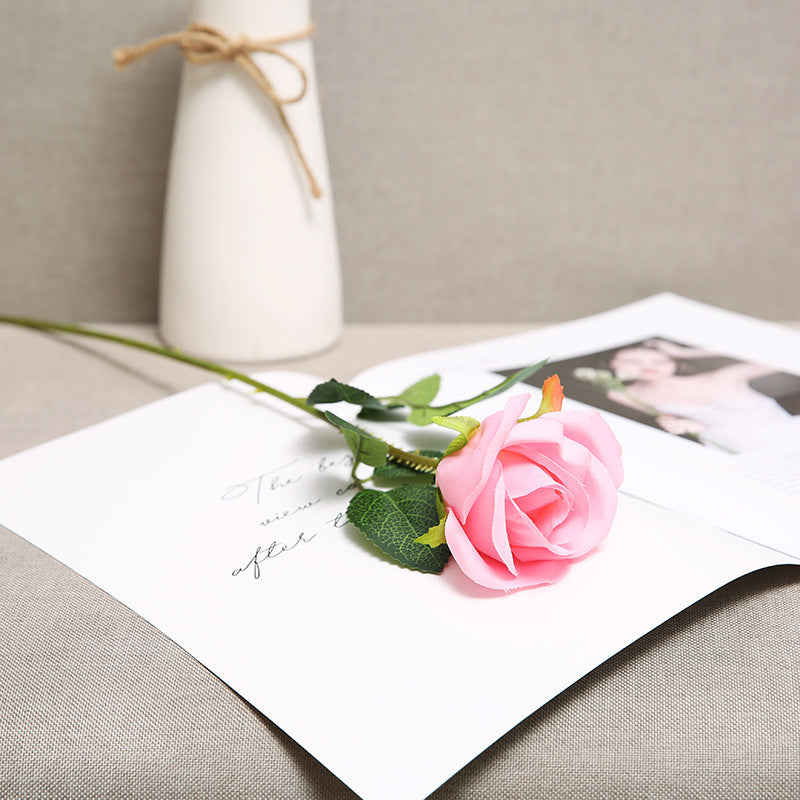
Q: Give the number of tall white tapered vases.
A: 1